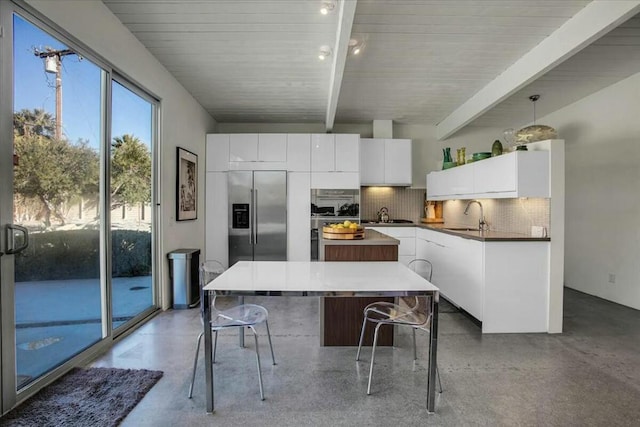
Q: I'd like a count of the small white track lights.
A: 3